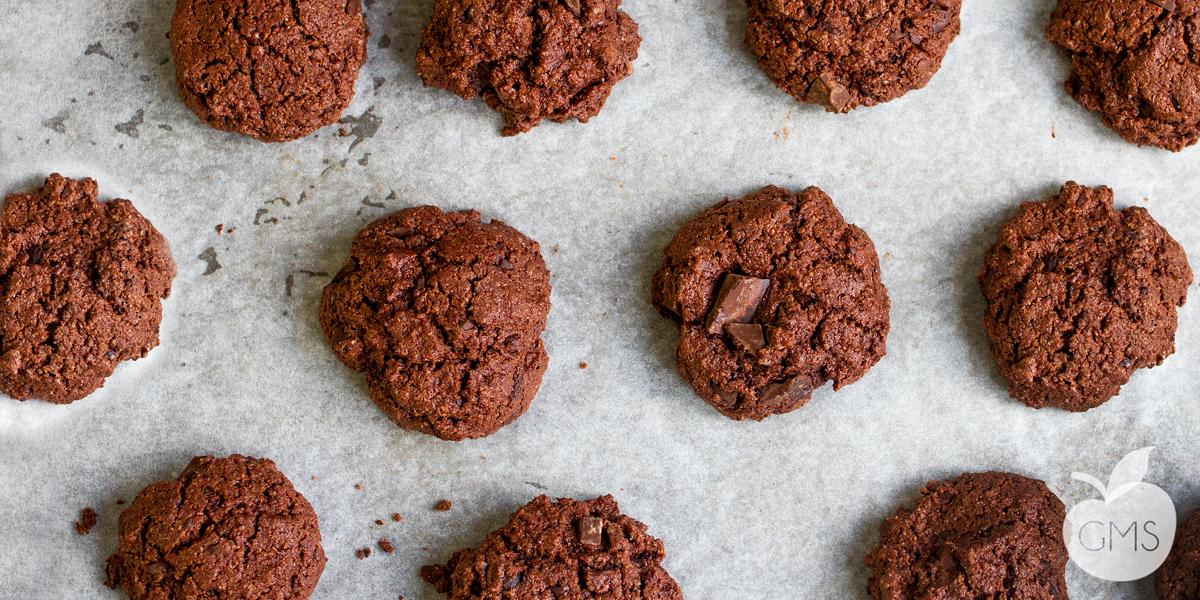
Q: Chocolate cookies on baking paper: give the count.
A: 12